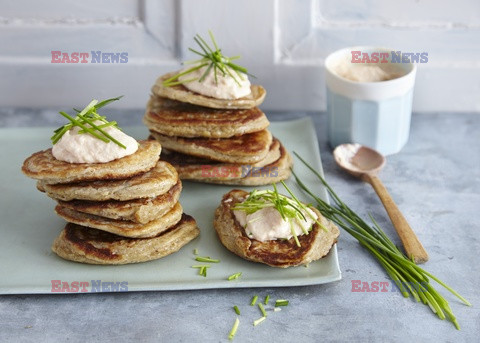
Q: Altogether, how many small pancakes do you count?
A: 11